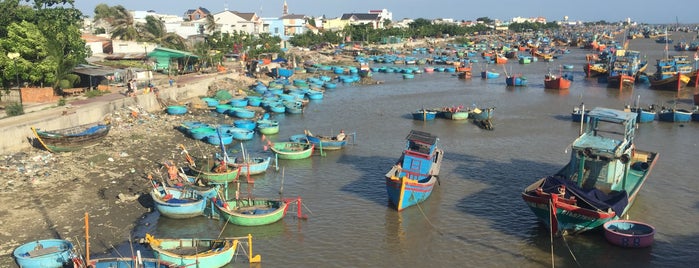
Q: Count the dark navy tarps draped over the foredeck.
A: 1